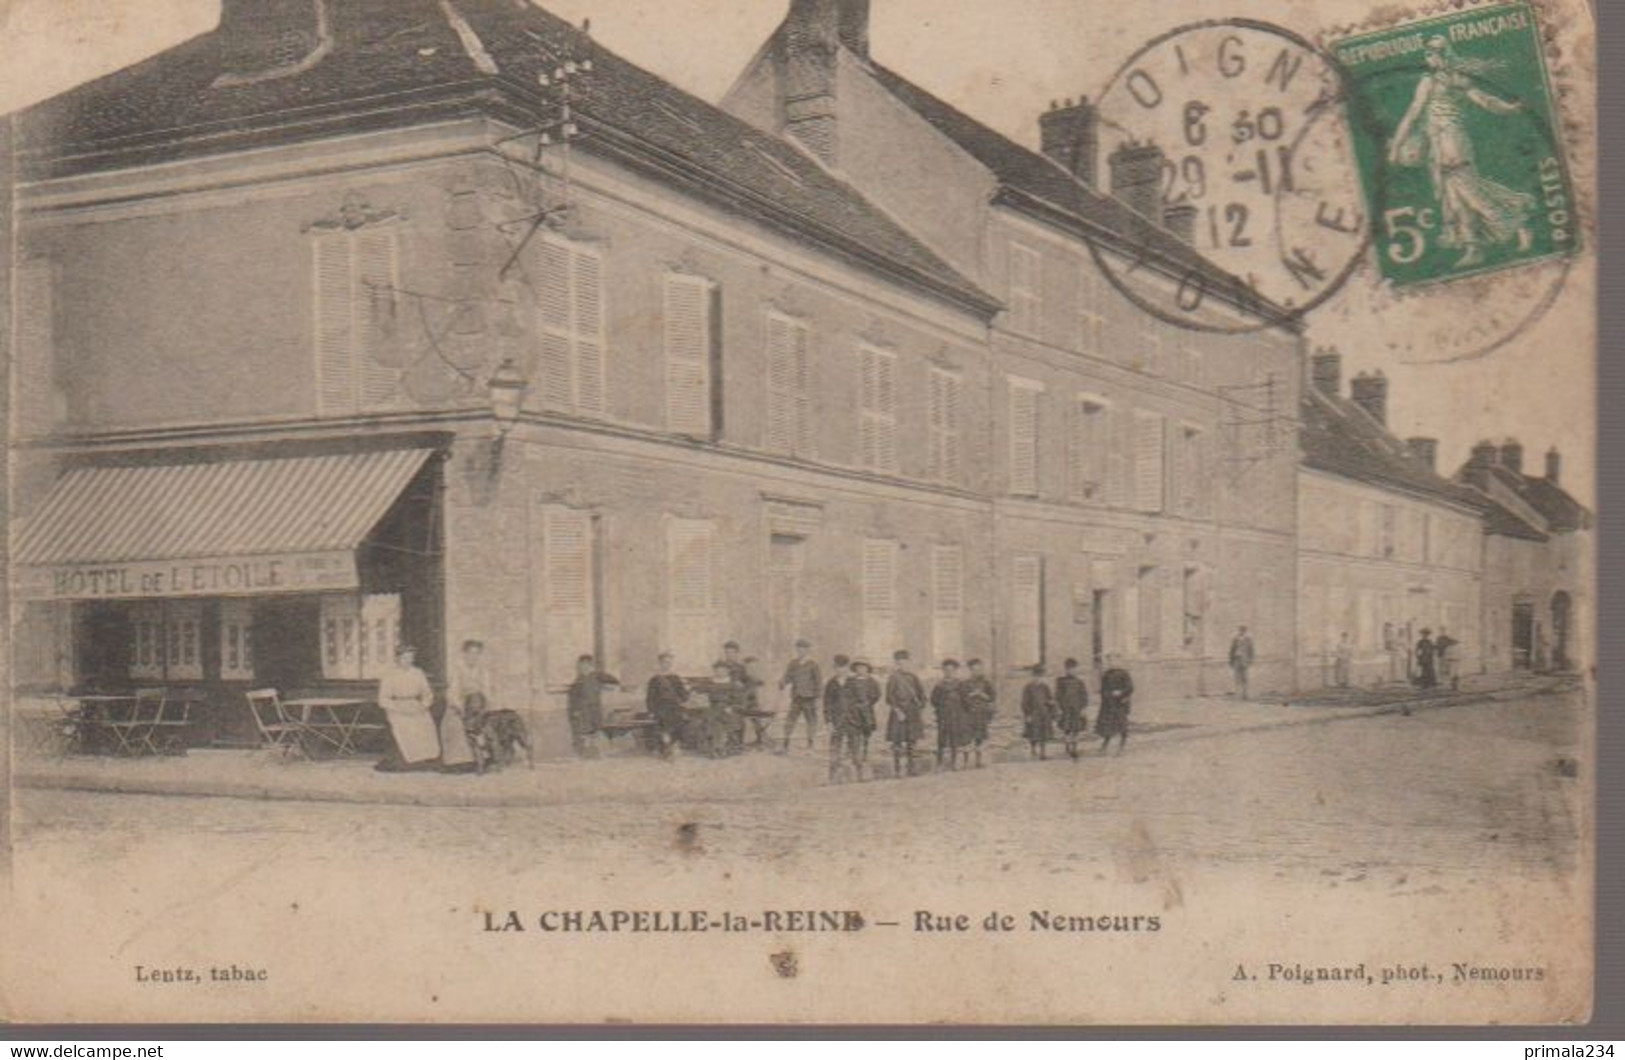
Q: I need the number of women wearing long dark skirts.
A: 1